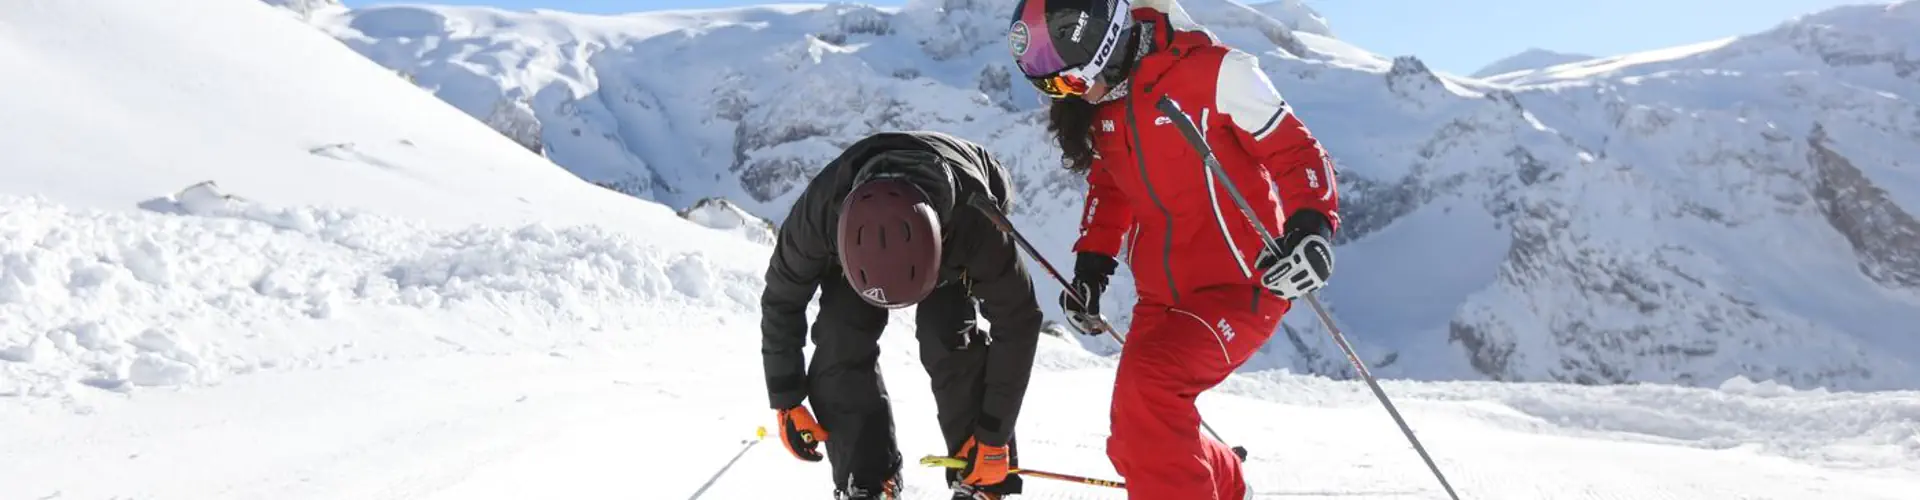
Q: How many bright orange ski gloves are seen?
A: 2